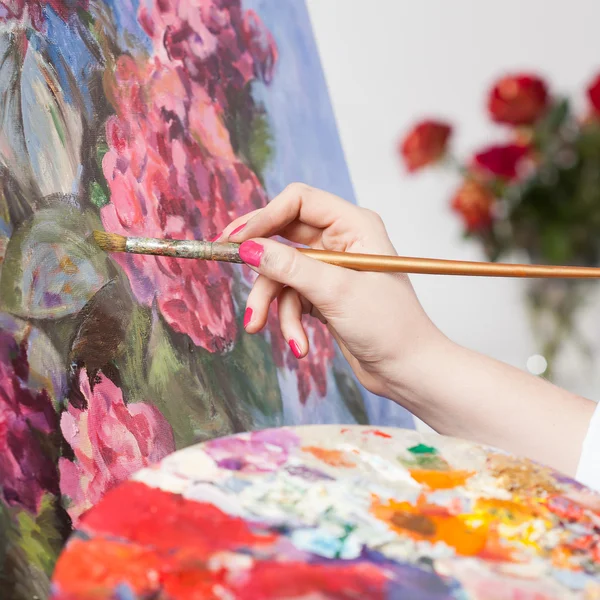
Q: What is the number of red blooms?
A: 5